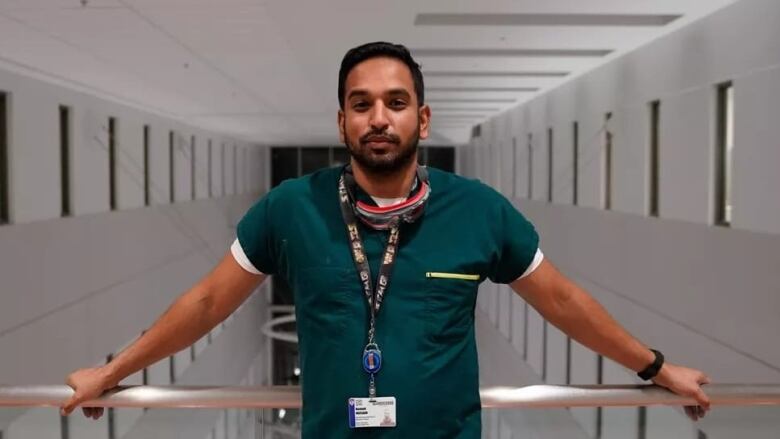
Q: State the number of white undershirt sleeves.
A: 2